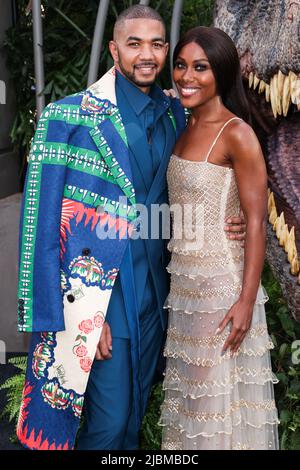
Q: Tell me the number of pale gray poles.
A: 4